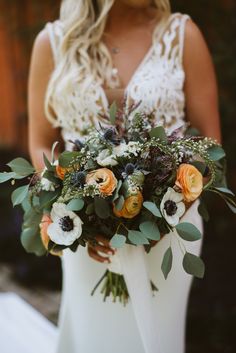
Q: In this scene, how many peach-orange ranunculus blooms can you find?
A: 5